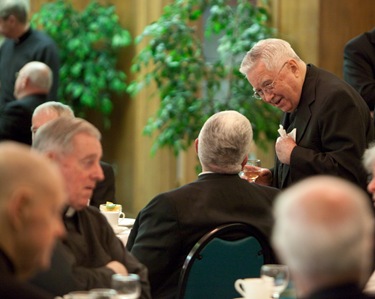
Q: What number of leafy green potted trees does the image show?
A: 2